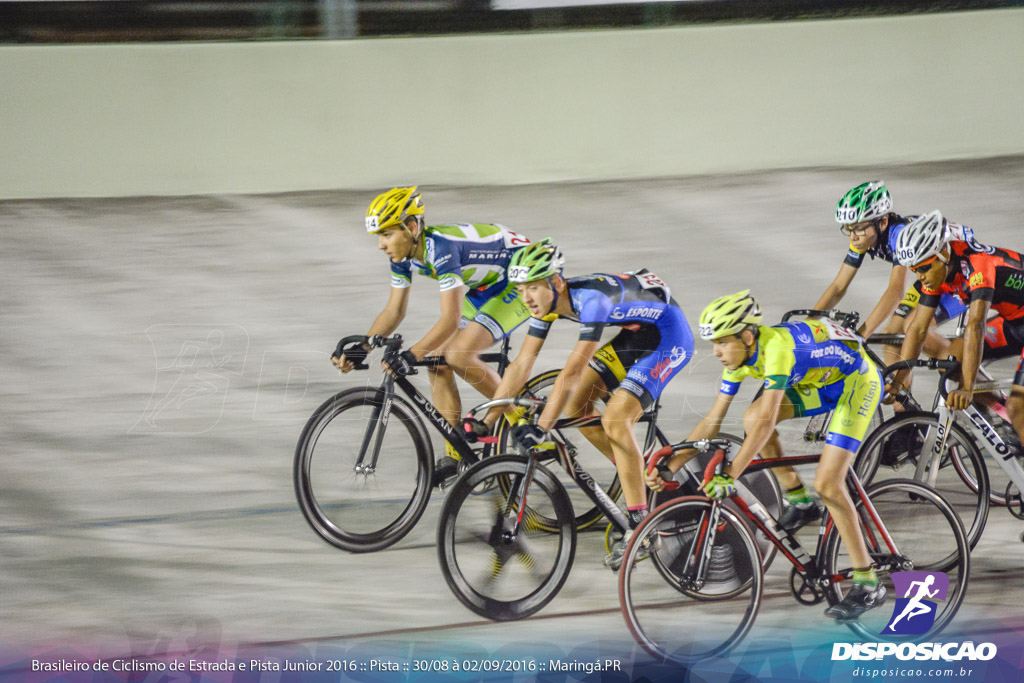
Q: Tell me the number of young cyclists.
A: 5